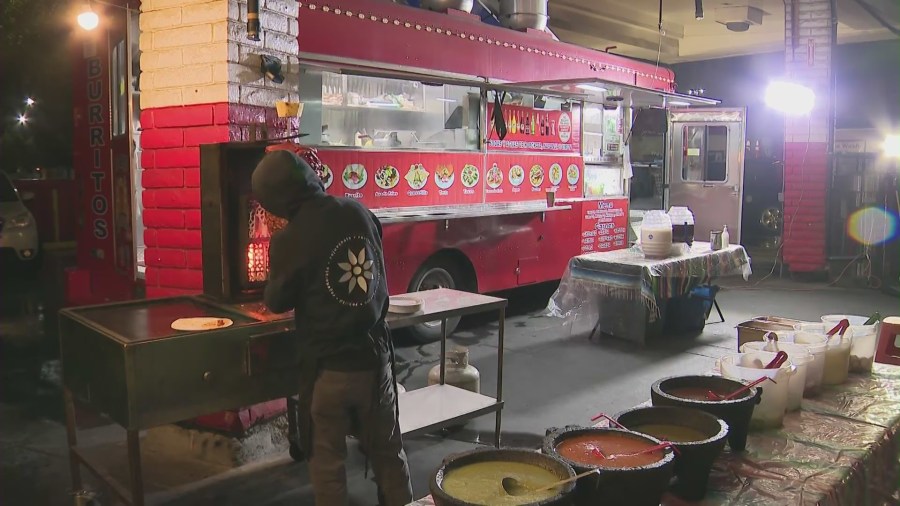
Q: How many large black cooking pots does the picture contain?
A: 4